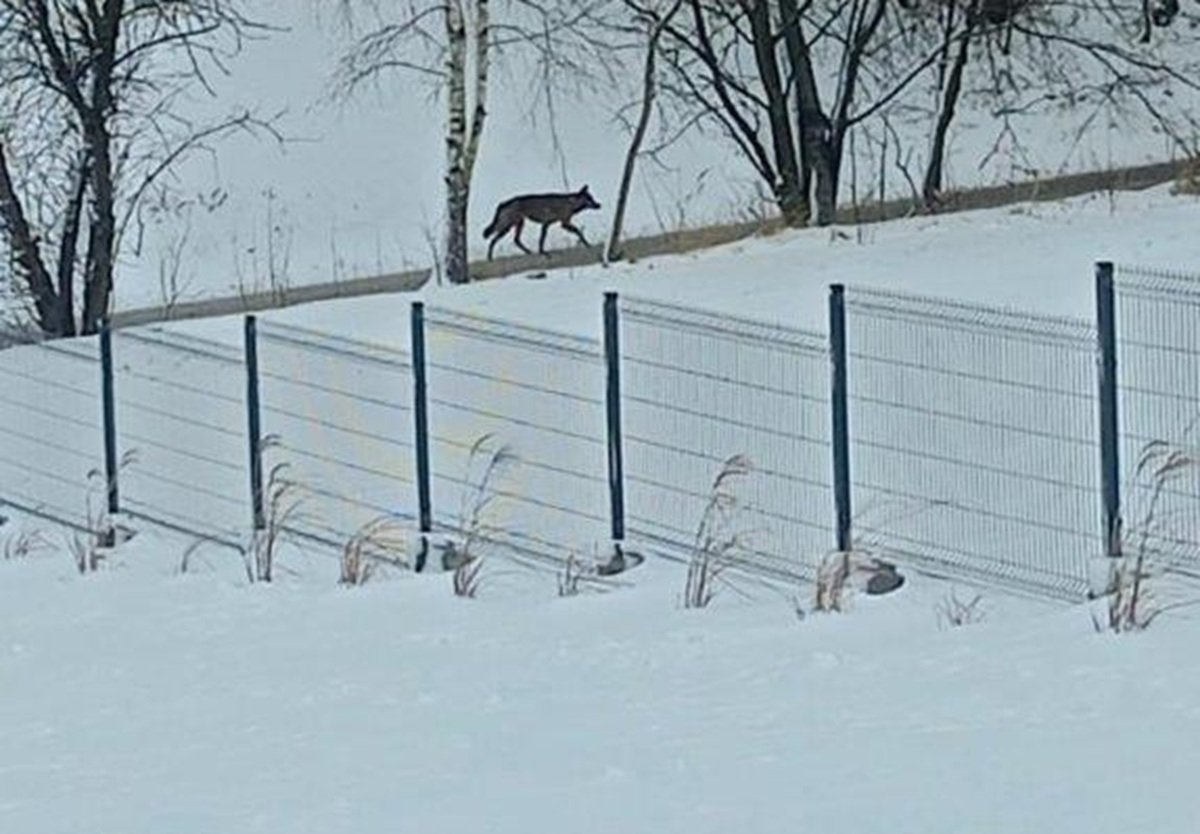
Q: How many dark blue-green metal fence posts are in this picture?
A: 6